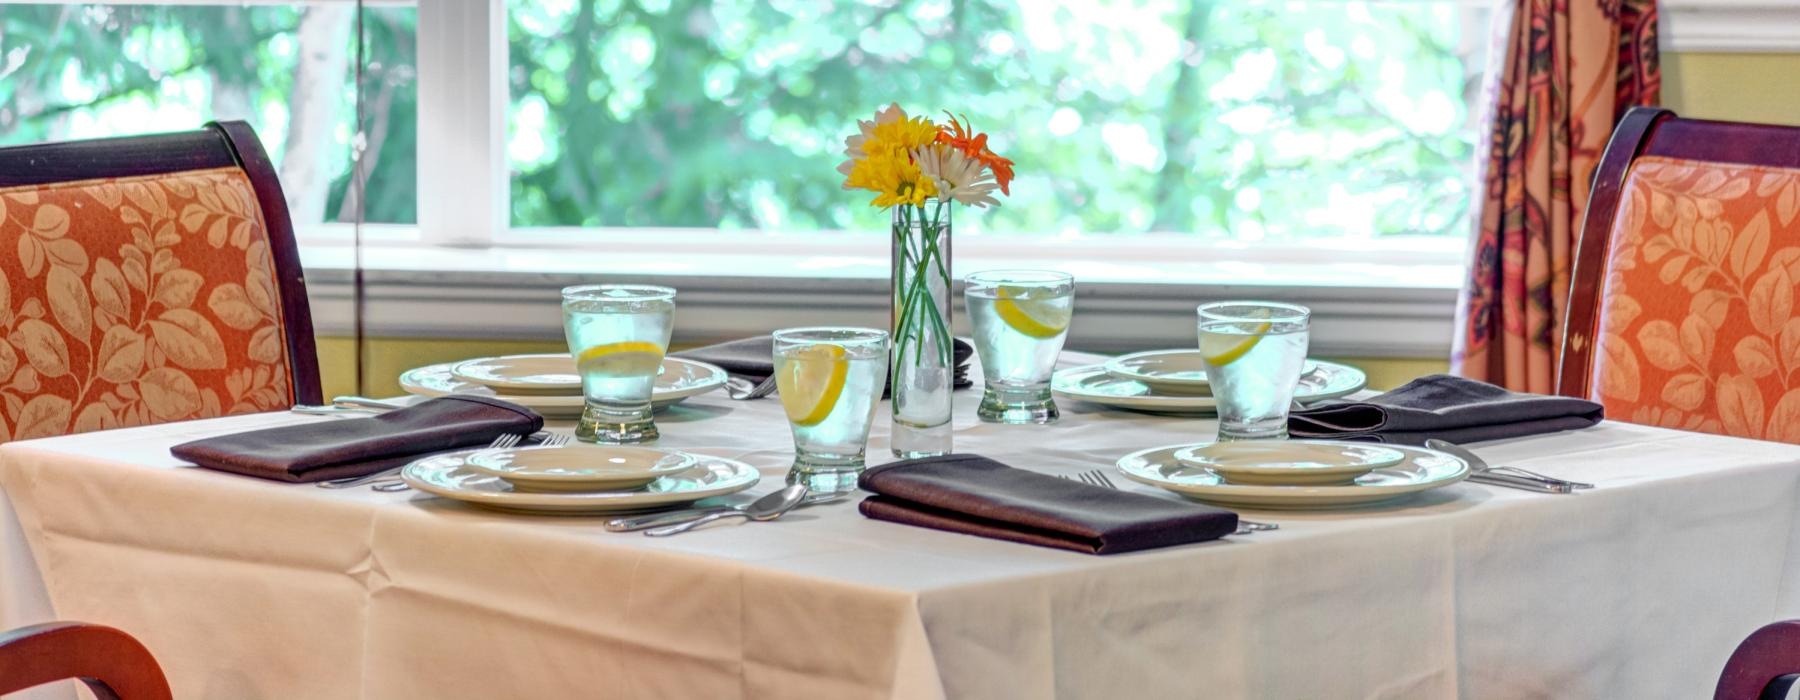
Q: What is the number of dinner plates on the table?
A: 4